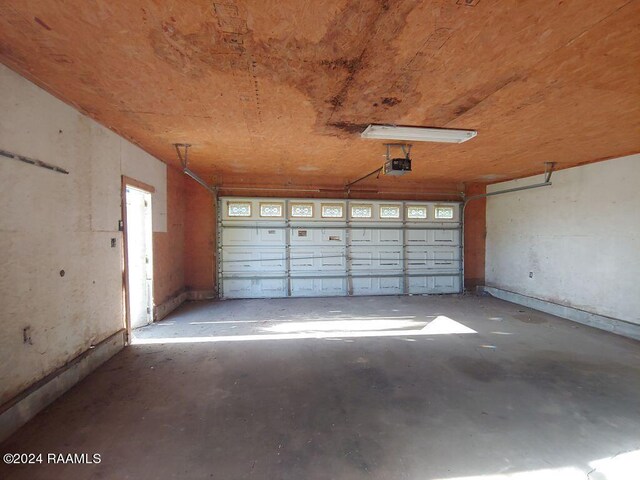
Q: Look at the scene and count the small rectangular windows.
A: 8